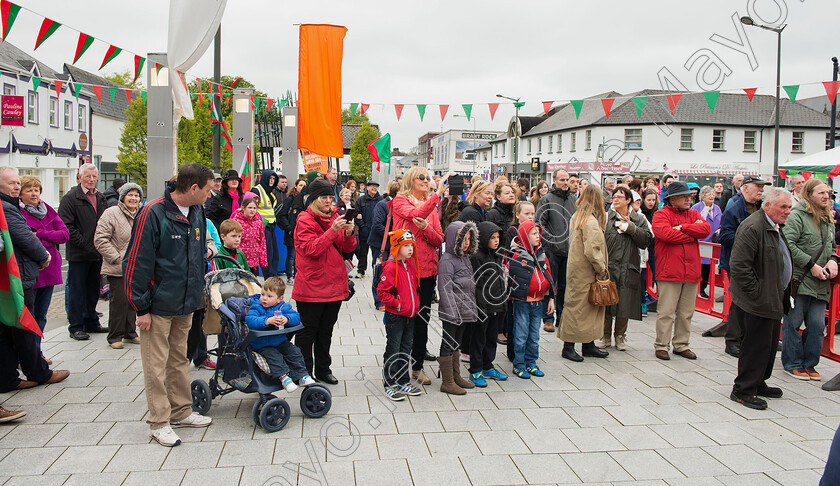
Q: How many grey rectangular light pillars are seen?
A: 3